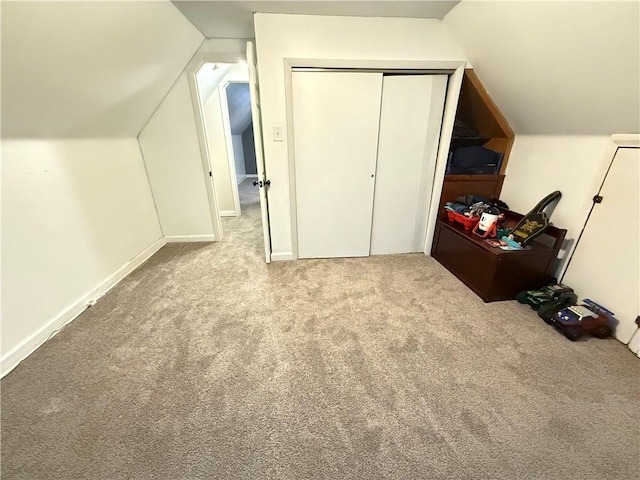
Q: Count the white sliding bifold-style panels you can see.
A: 2